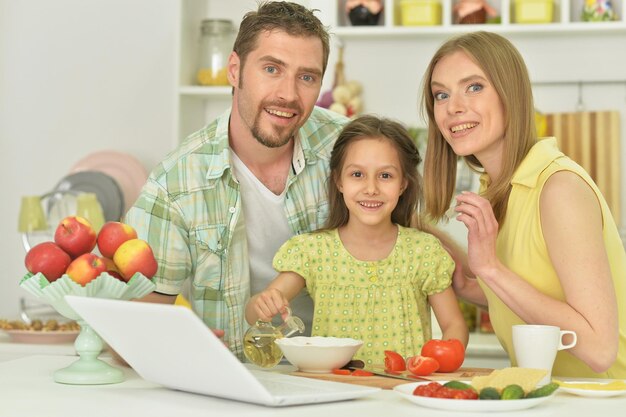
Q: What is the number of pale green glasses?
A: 2